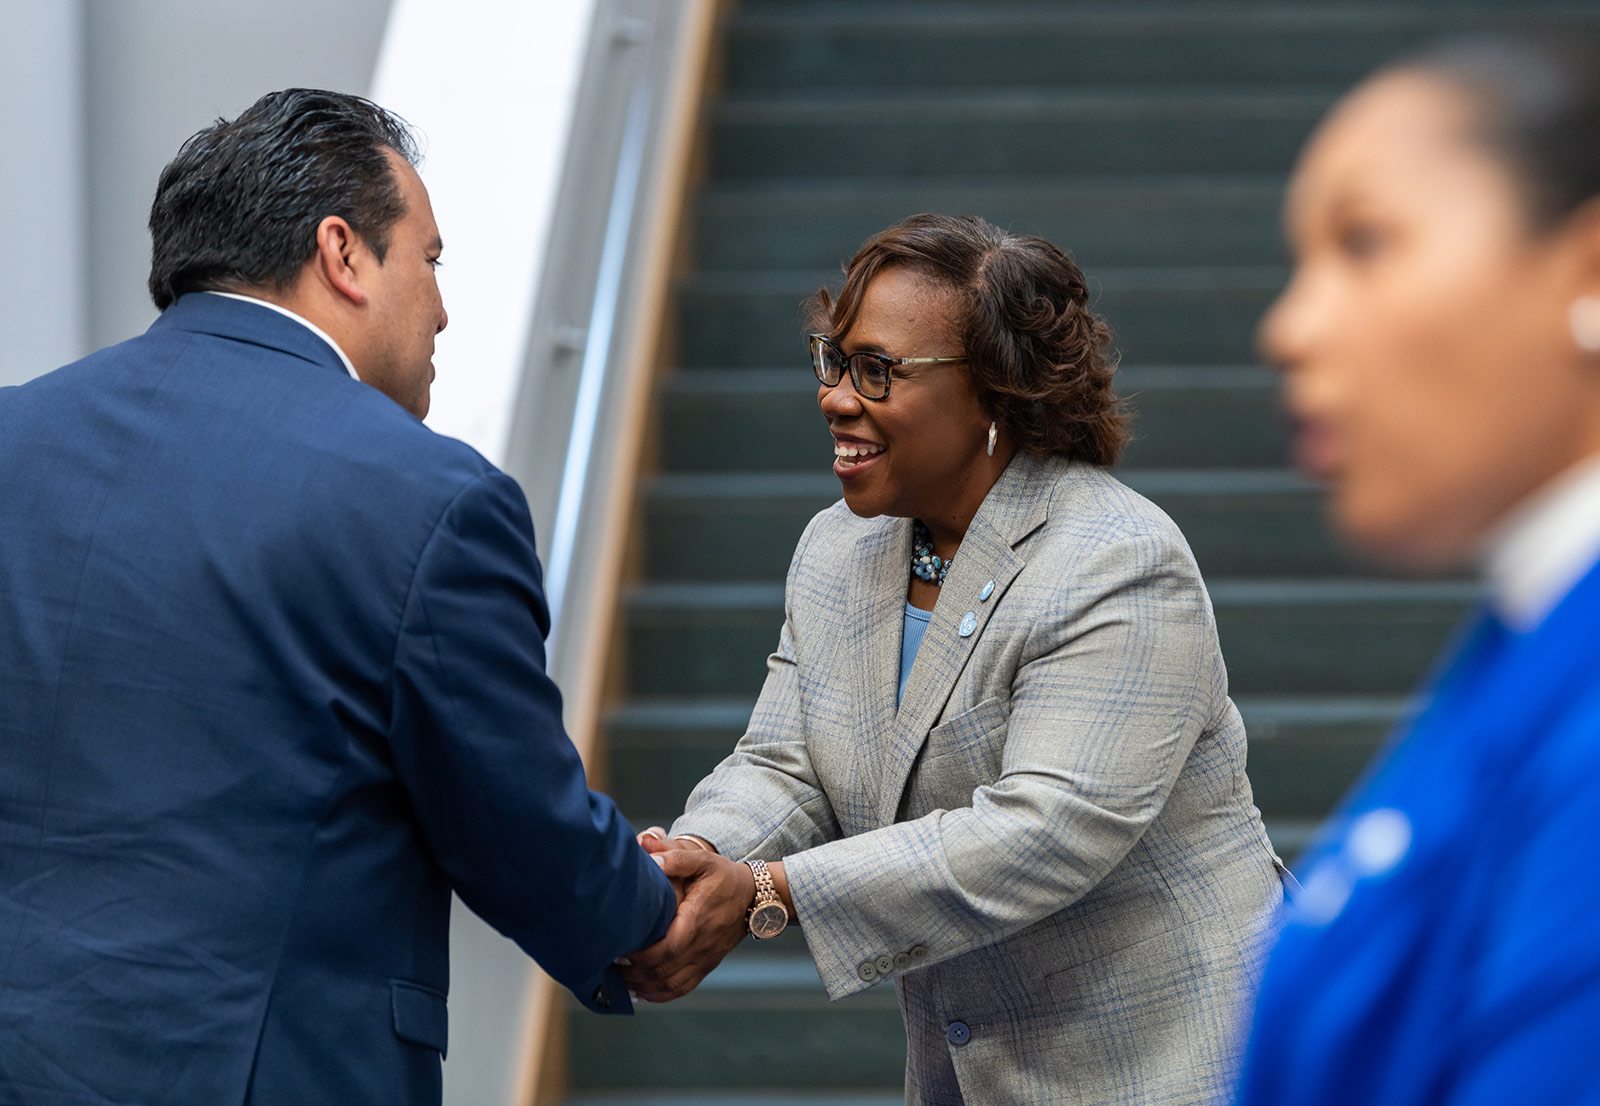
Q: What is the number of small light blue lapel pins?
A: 2